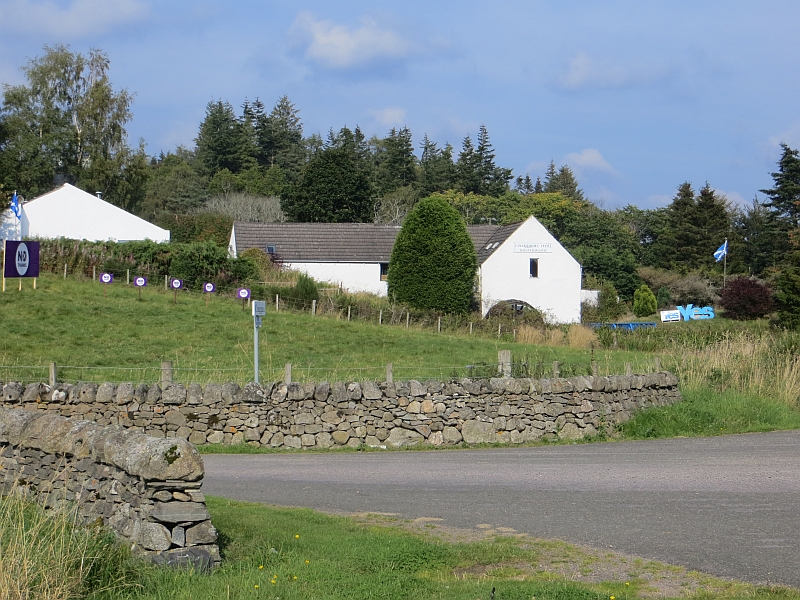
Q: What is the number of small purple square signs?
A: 5